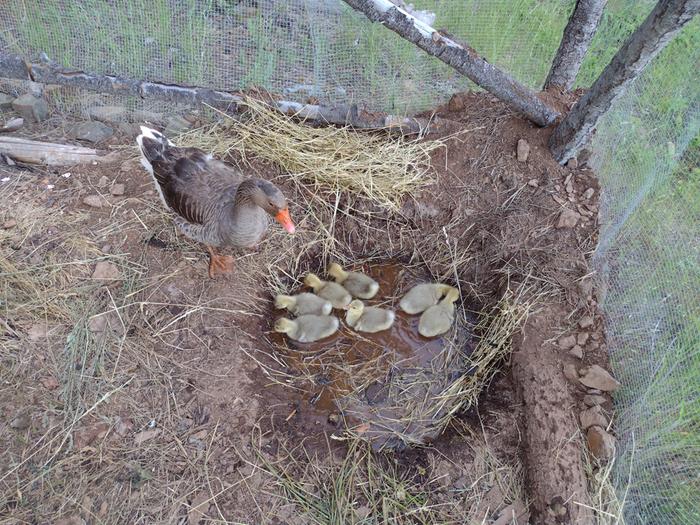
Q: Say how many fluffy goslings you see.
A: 7